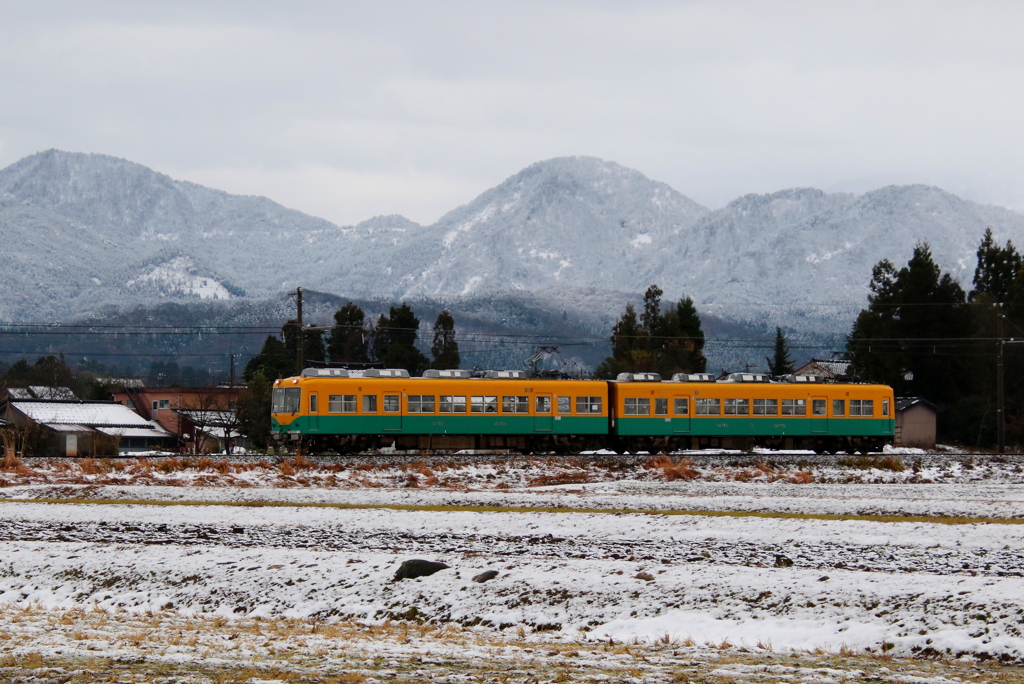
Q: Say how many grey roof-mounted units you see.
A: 8